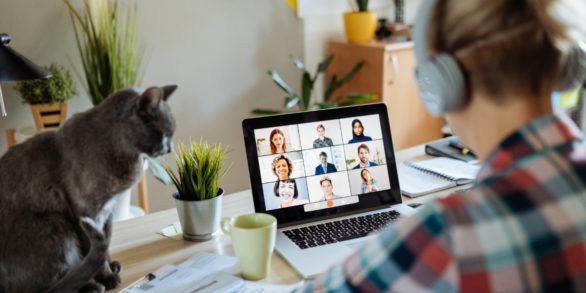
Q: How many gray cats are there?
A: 1